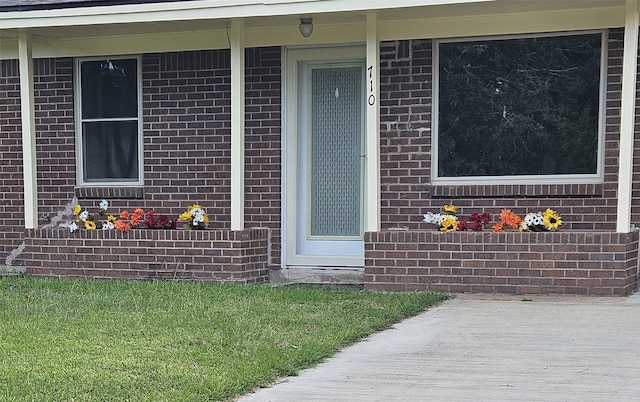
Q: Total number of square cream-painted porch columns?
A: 4